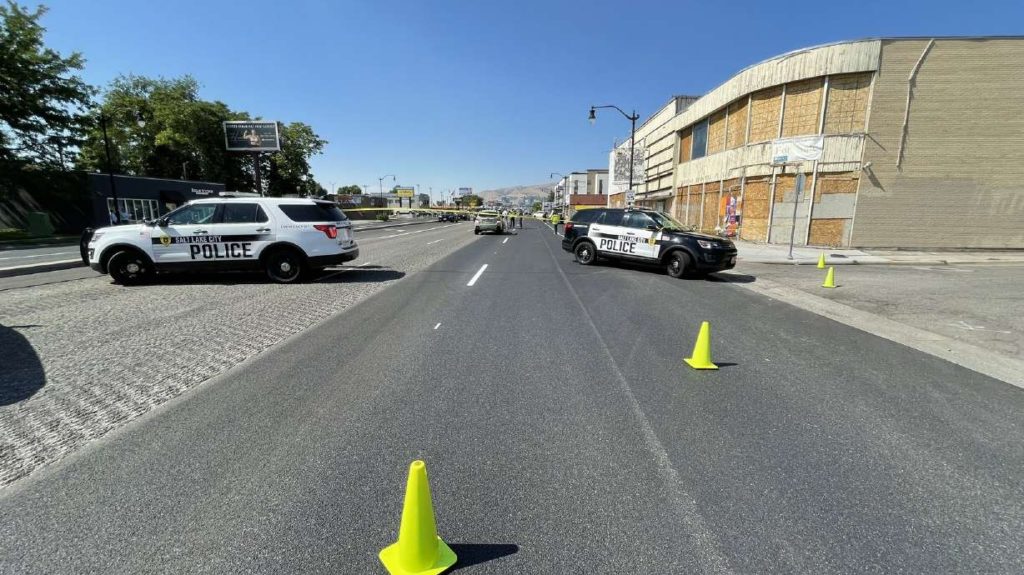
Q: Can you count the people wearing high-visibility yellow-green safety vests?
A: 2